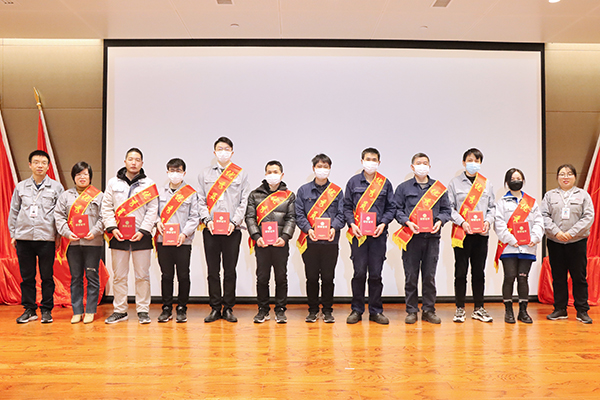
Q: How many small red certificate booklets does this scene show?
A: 10